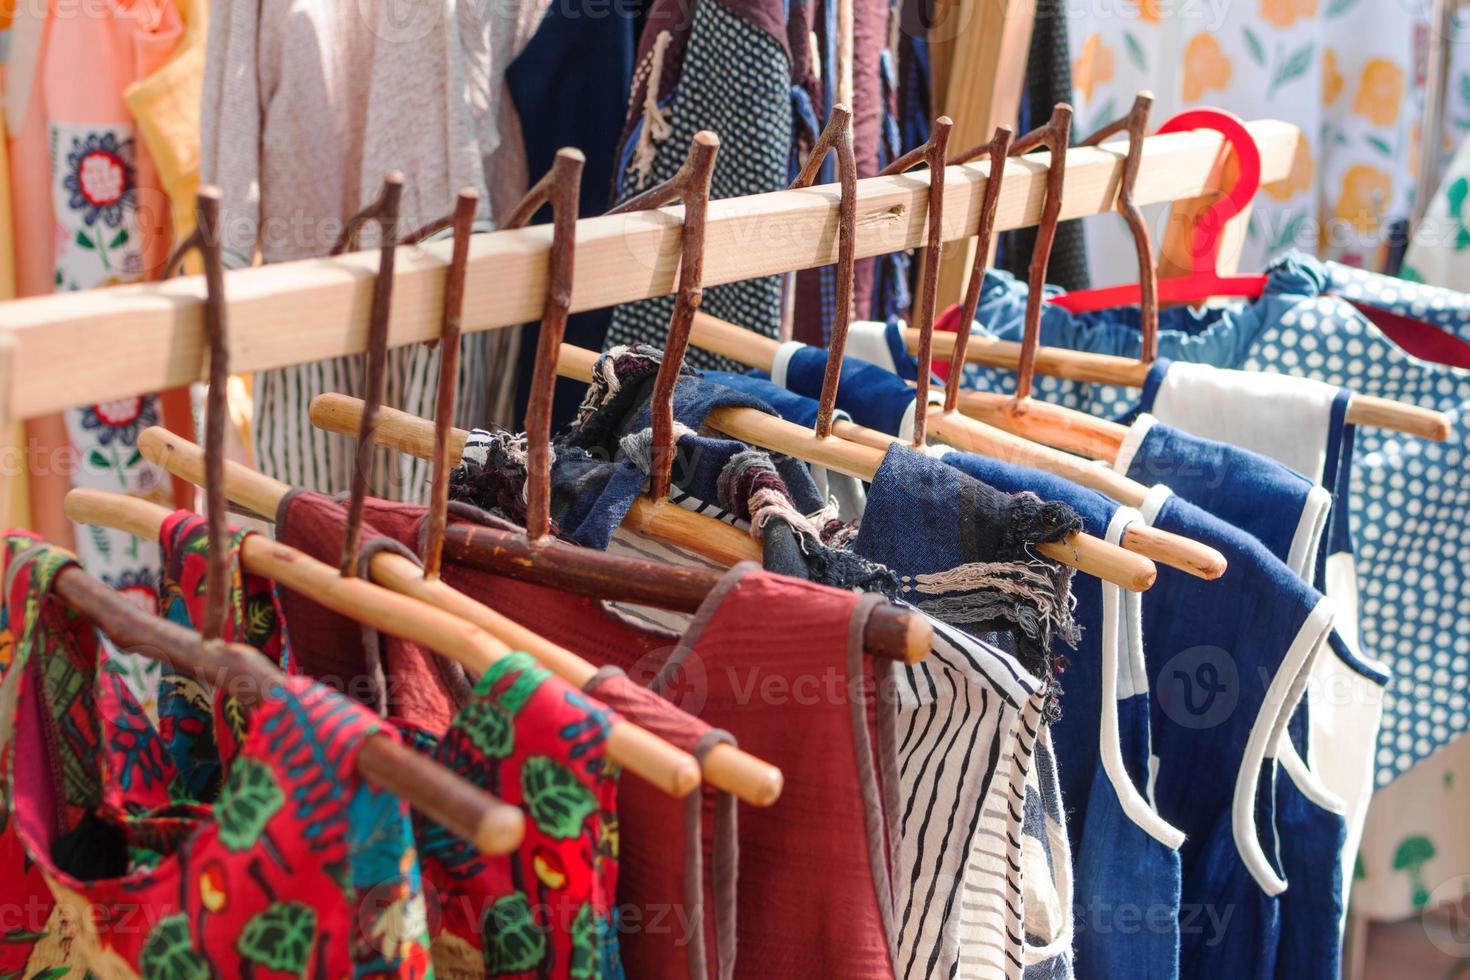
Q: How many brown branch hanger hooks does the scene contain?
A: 10